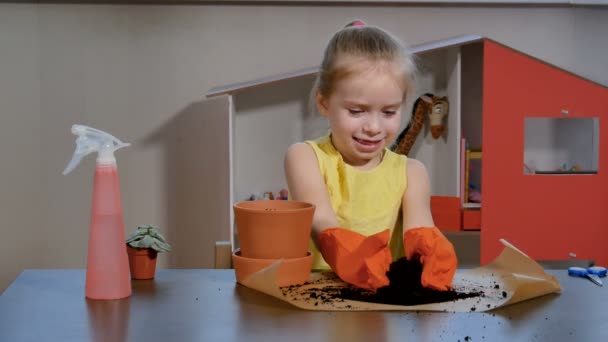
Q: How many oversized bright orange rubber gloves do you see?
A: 2